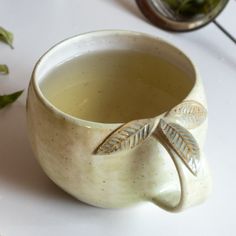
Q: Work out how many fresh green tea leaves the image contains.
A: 3